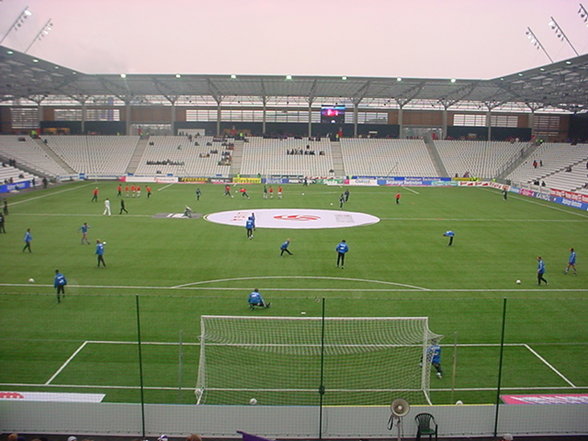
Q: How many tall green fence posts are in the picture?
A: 3